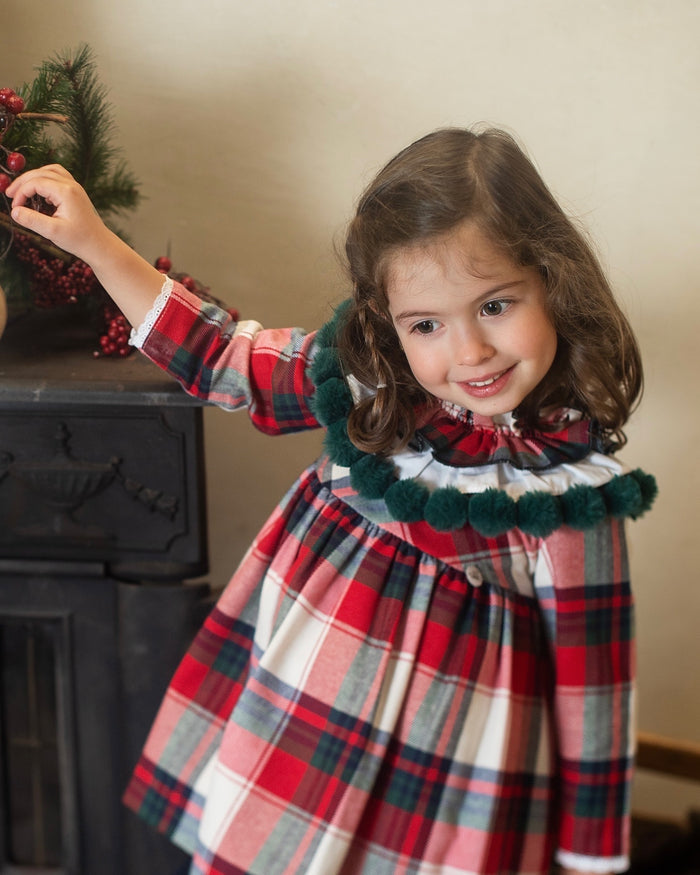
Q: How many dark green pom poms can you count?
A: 13